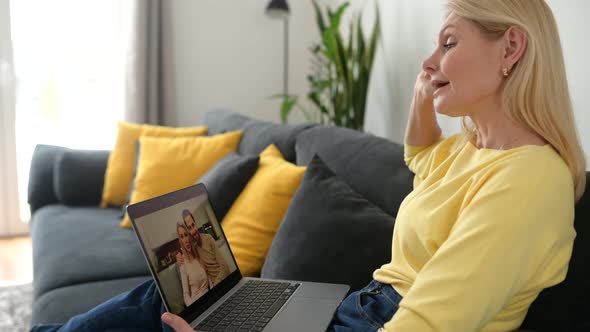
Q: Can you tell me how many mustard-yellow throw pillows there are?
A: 3